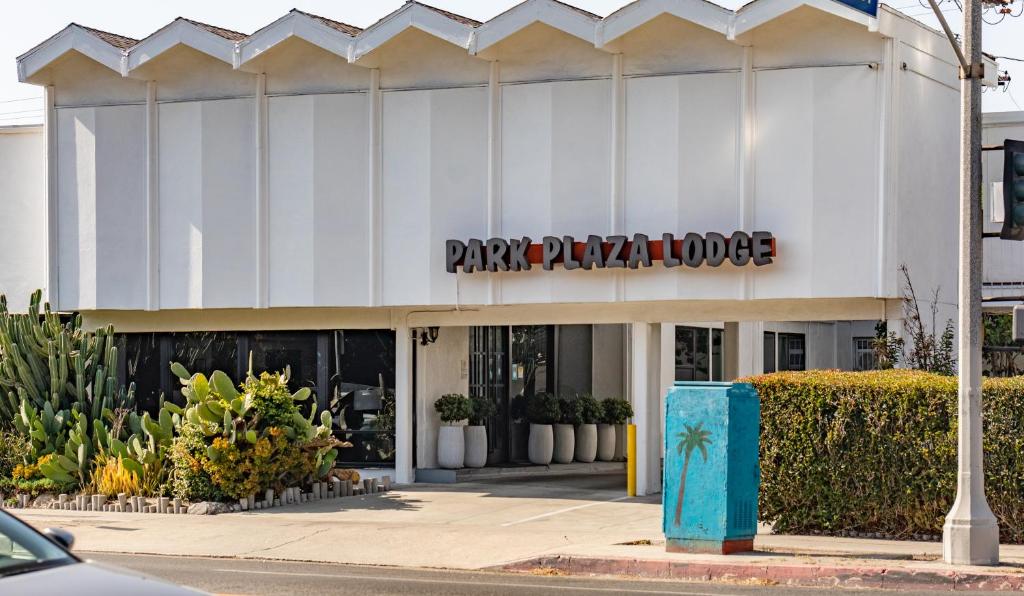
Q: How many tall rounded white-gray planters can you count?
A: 6